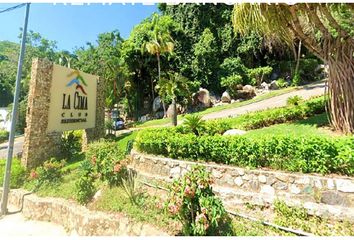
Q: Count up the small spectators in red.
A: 0